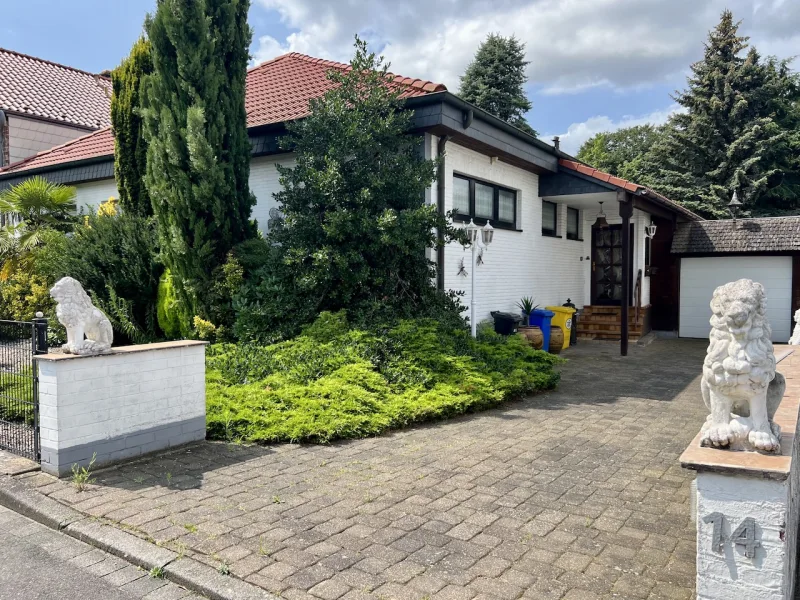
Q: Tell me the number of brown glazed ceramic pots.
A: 2